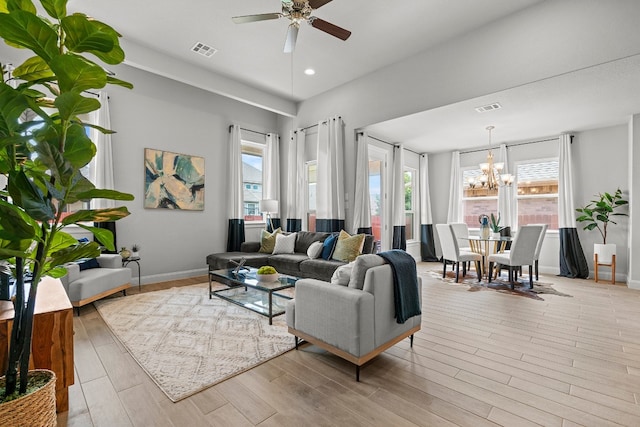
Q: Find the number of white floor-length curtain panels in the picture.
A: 11